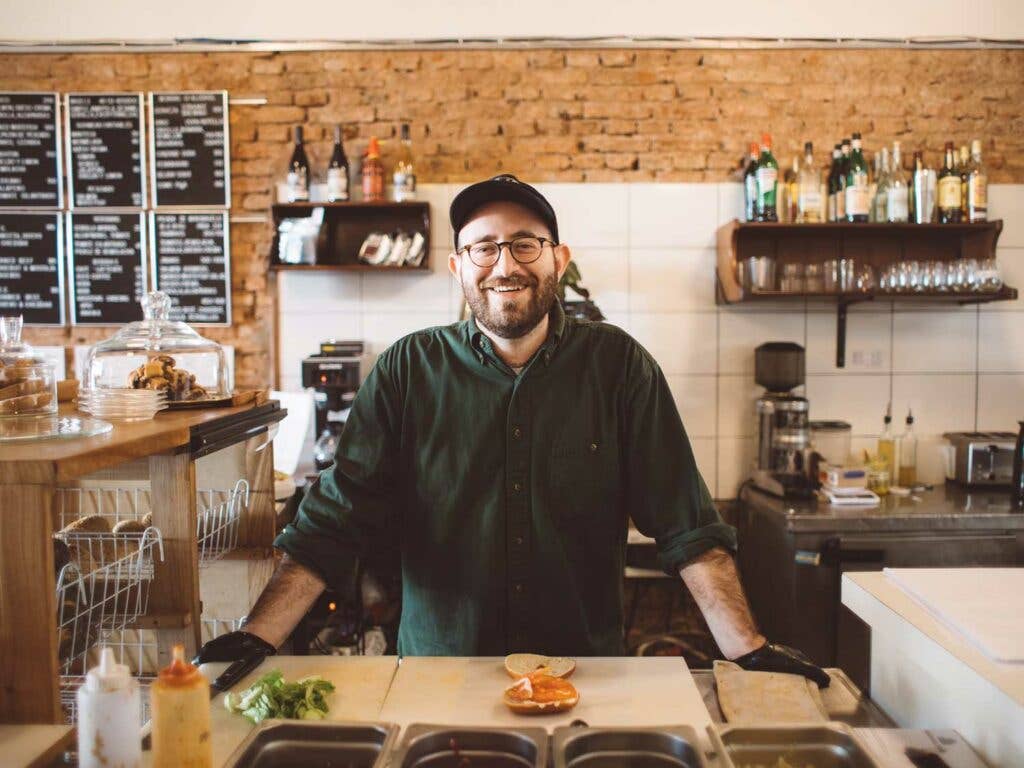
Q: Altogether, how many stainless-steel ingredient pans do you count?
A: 4